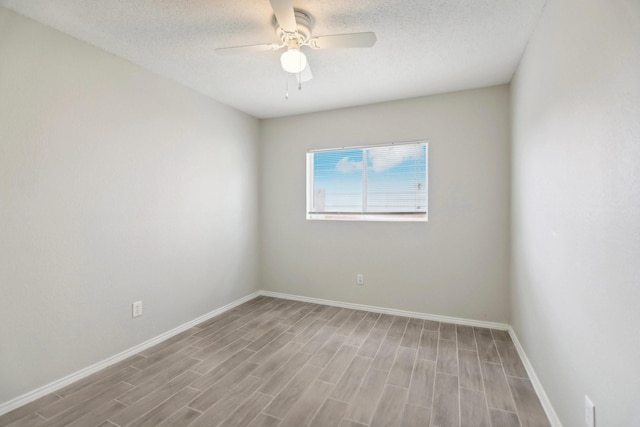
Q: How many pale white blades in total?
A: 4